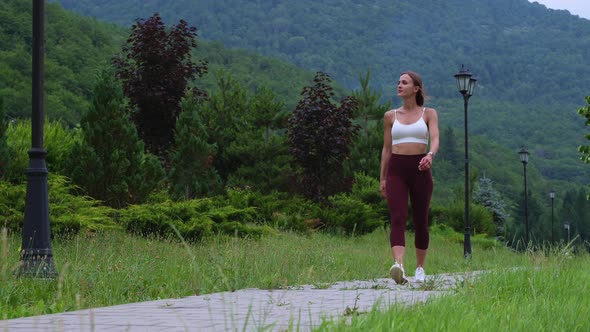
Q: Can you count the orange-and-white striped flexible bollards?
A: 0